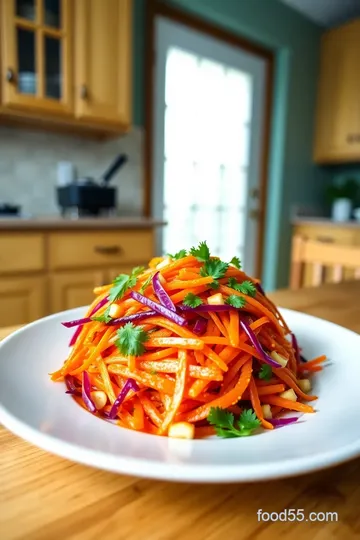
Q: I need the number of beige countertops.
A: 2